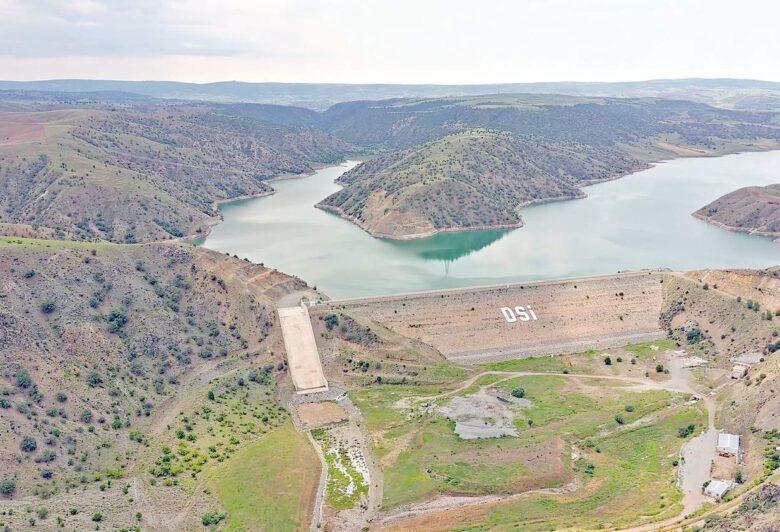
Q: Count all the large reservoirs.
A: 1